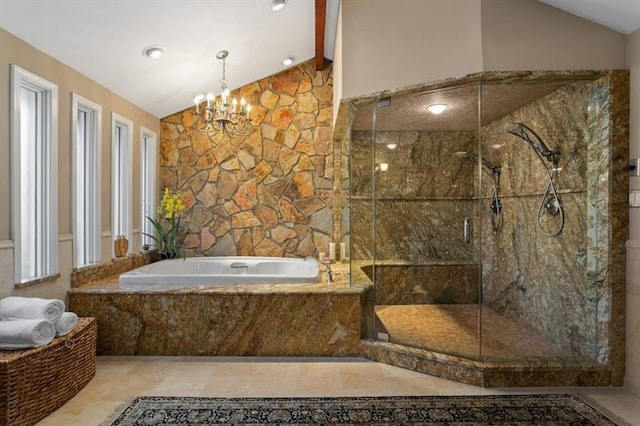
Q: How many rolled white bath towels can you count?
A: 3